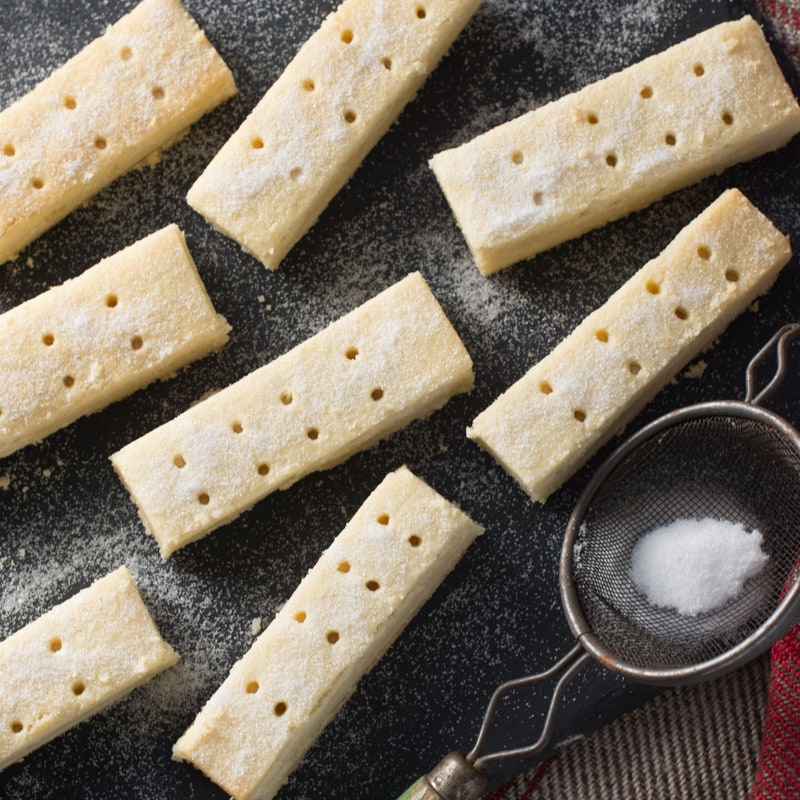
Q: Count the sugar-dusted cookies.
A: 8